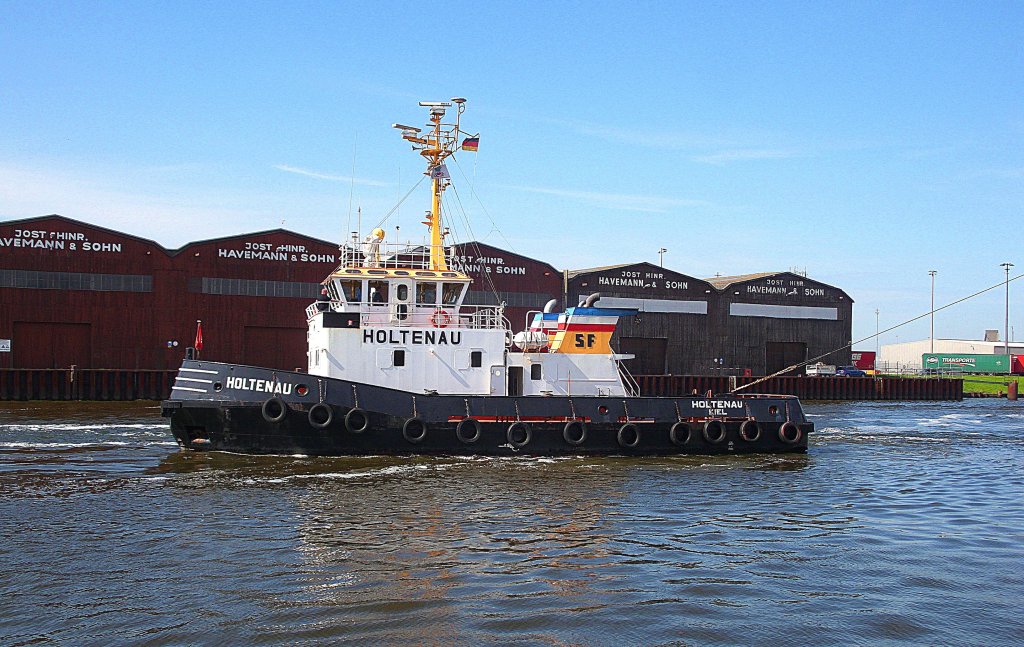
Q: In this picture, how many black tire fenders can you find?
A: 12